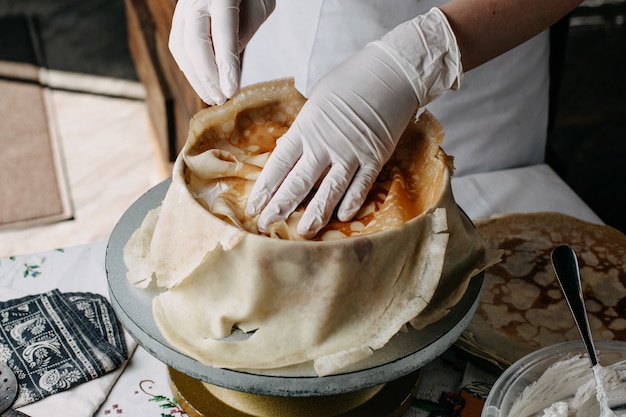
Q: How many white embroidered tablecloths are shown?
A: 1